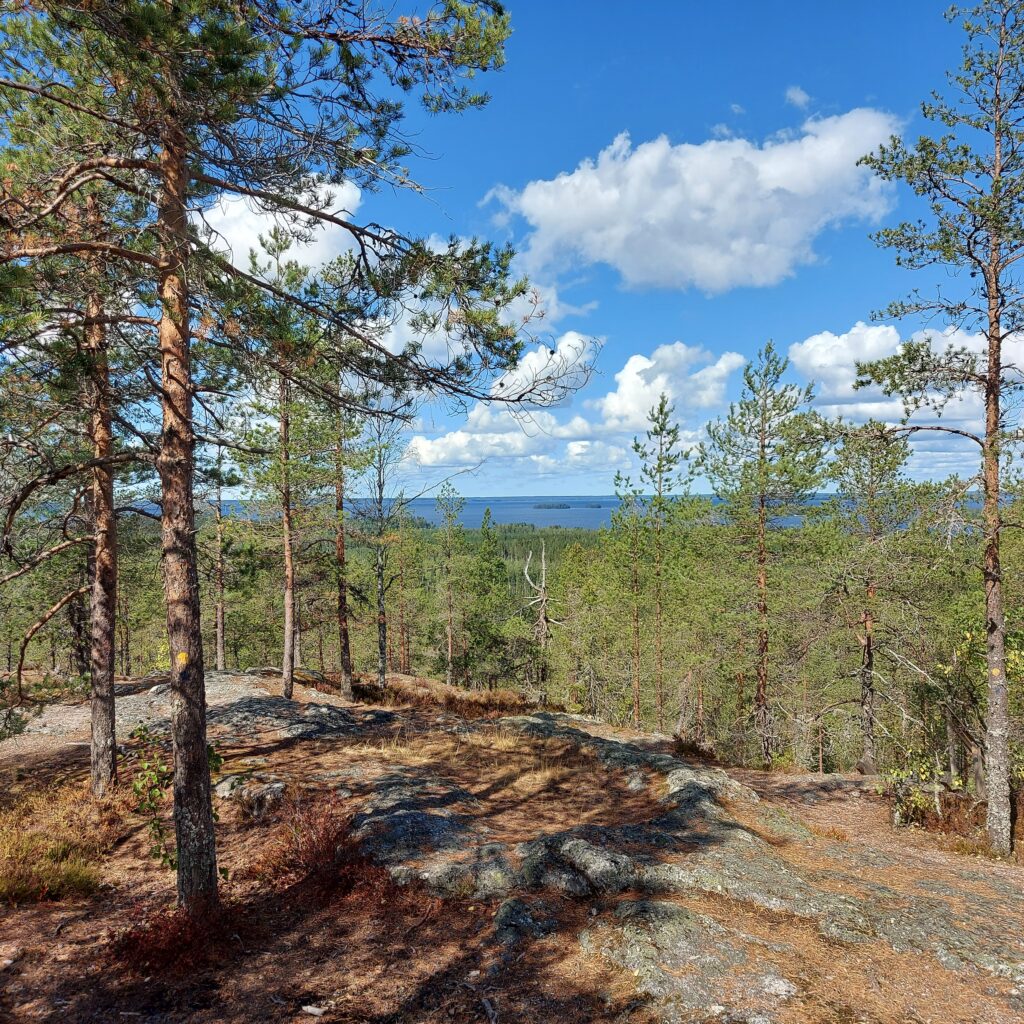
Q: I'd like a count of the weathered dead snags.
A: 1